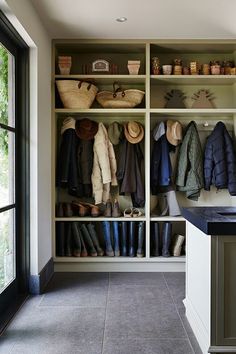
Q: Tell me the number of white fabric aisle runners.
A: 0